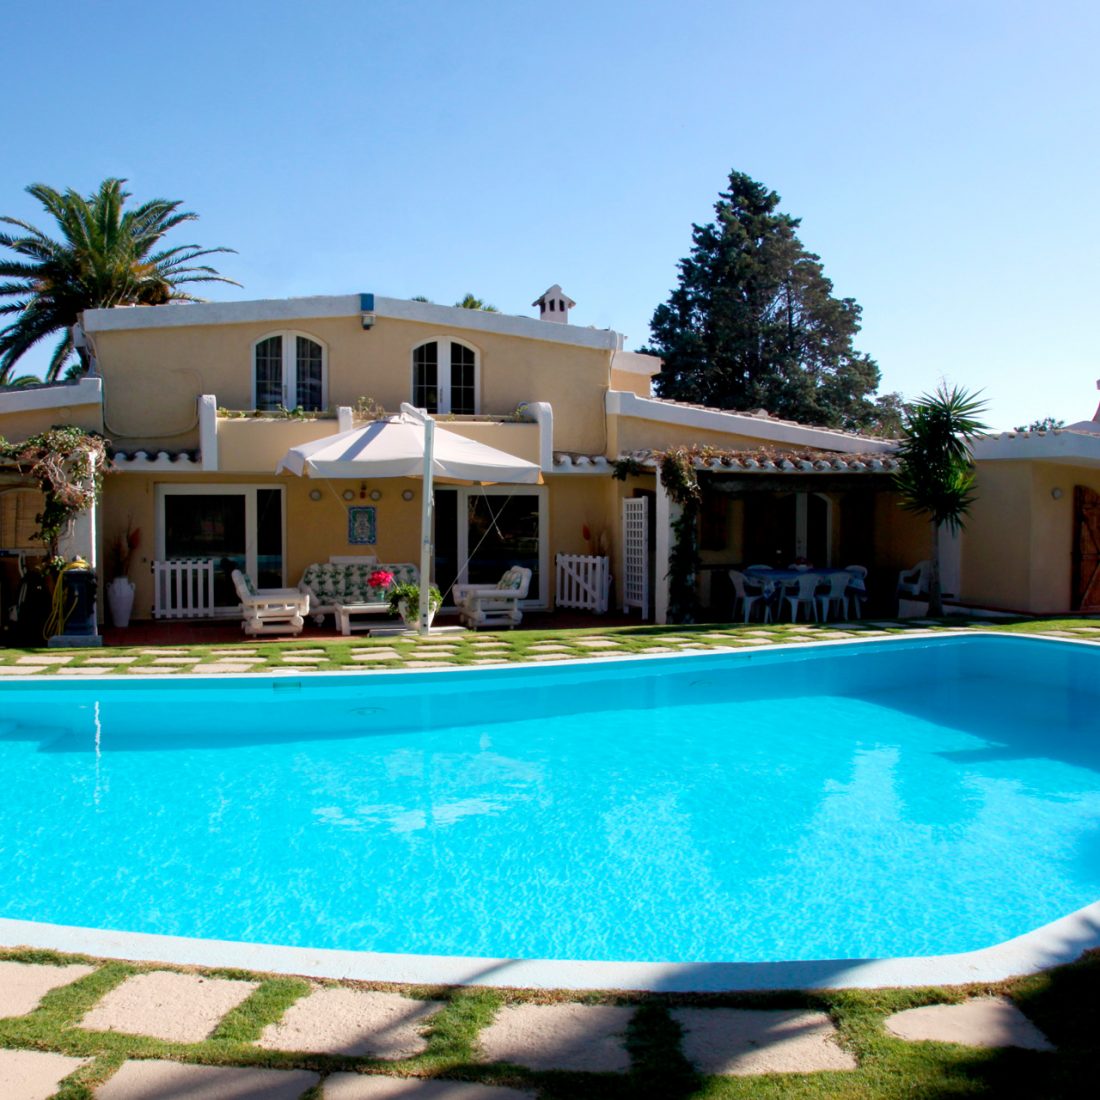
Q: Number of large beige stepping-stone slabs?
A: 9